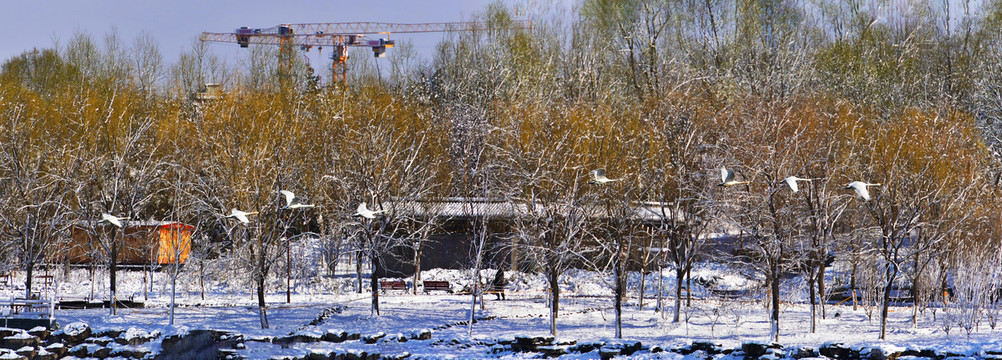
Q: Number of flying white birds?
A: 8